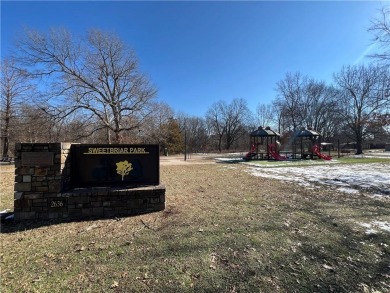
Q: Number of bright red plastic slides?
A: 3